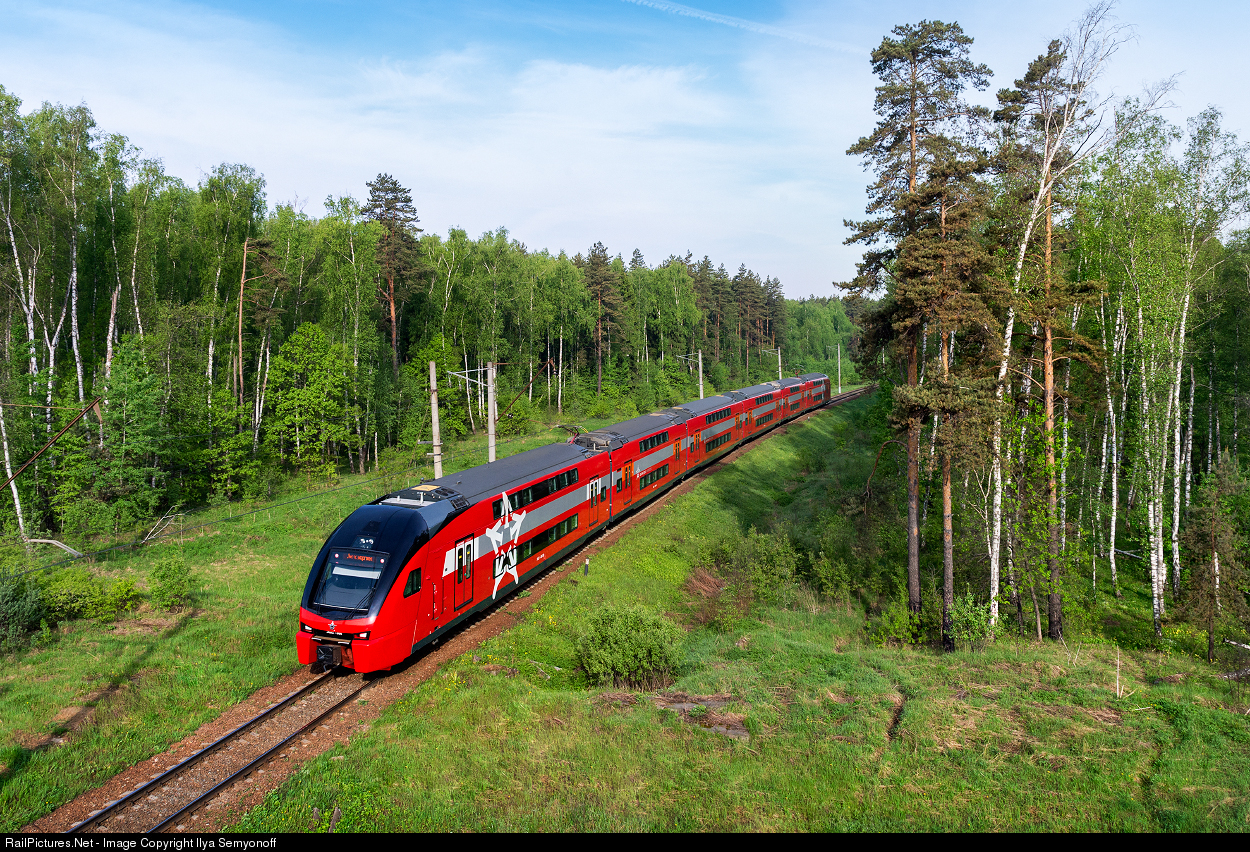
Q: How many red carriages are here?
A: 6